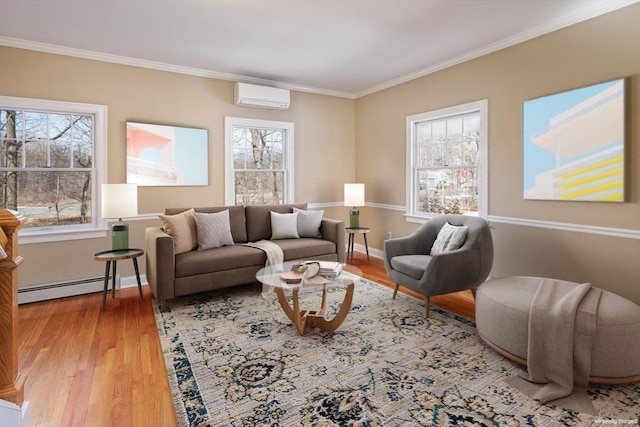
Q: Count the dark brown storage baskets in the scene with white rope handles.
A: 0